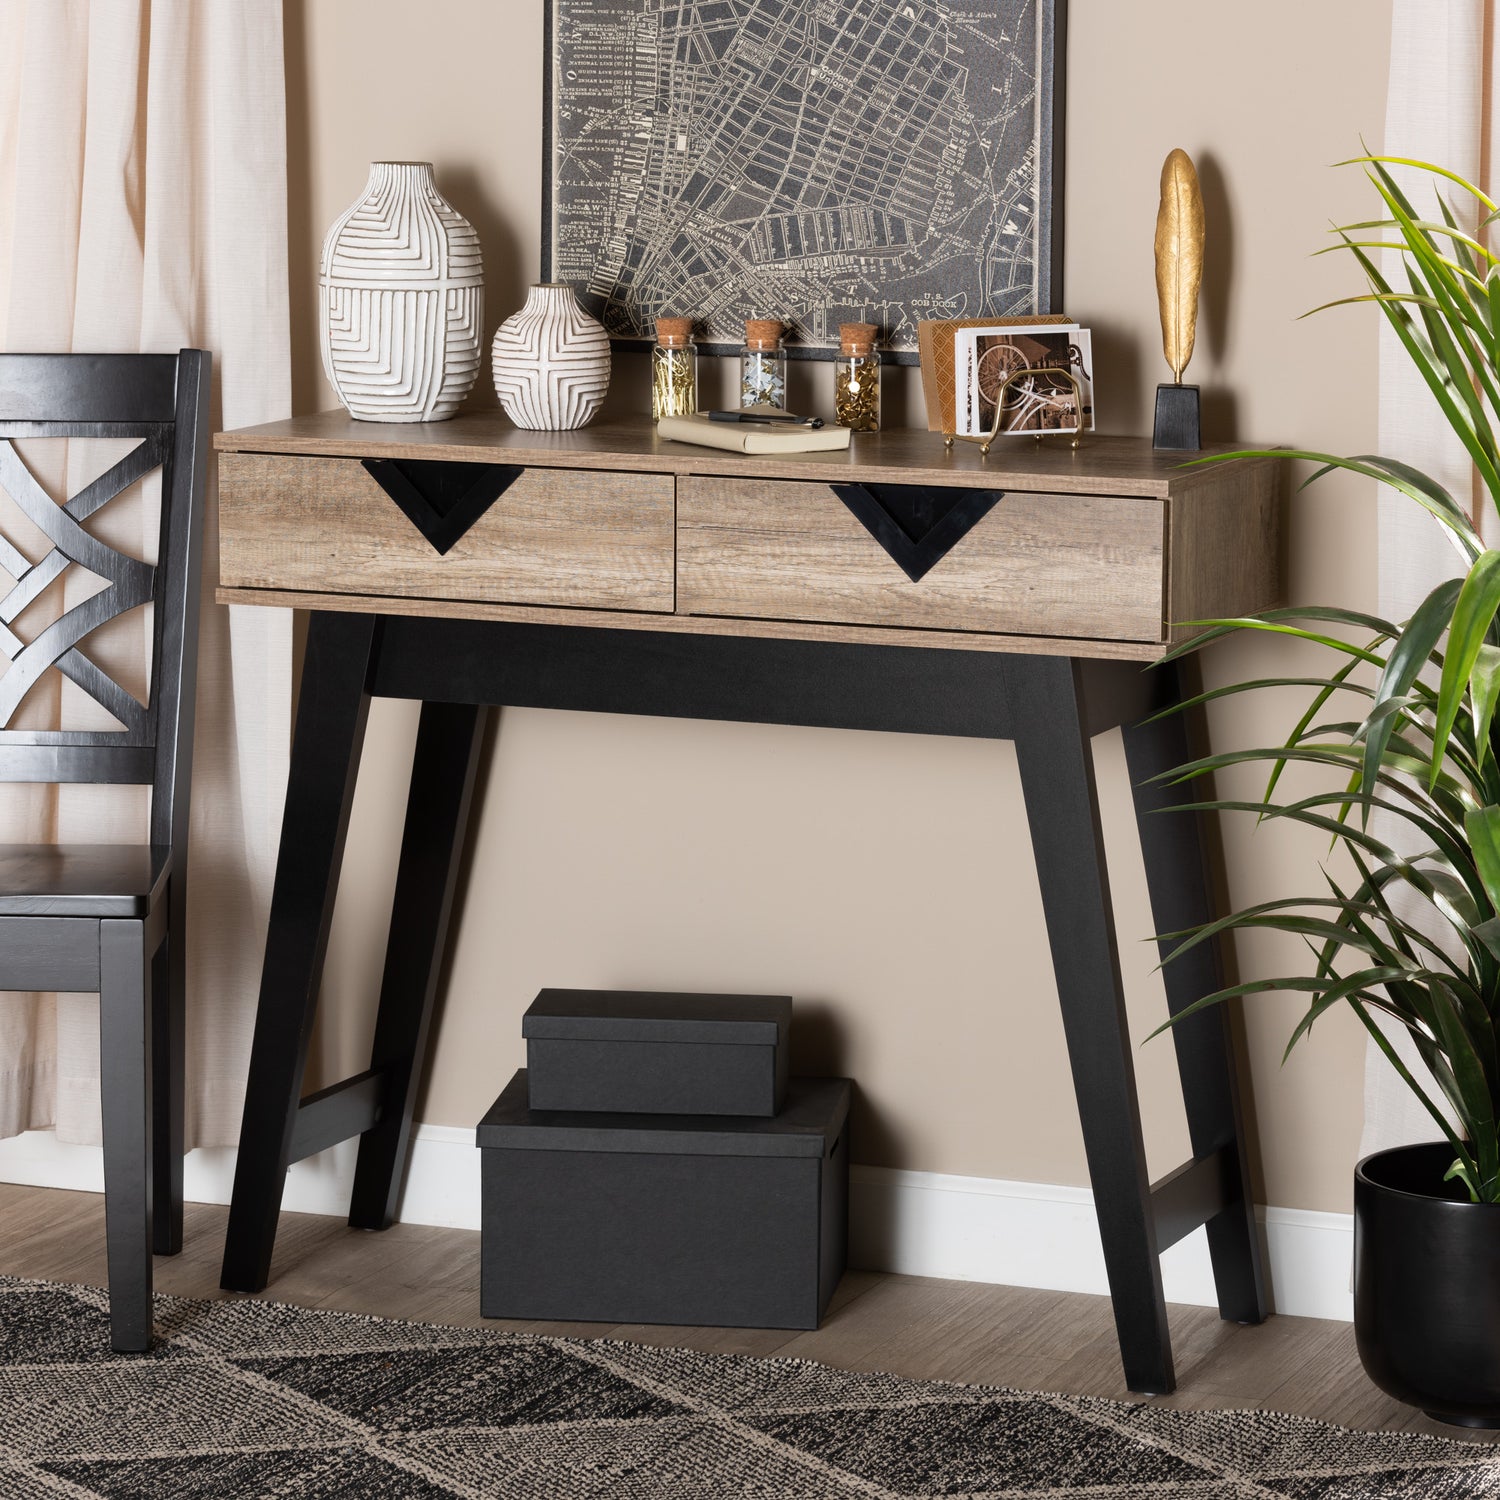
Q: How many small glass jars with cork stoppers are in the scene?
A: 3